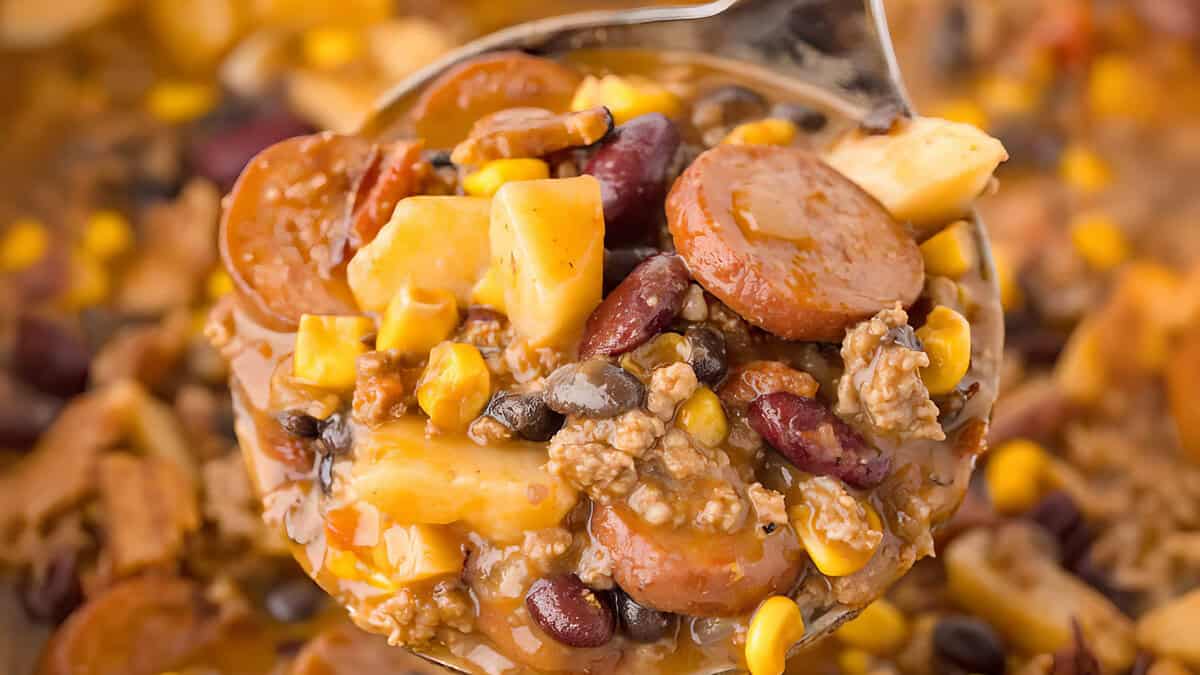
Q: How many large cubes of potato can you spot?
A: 4